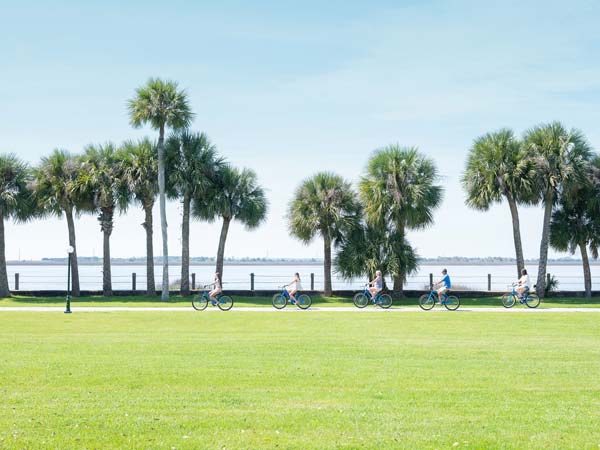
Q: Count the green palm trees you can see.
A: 13